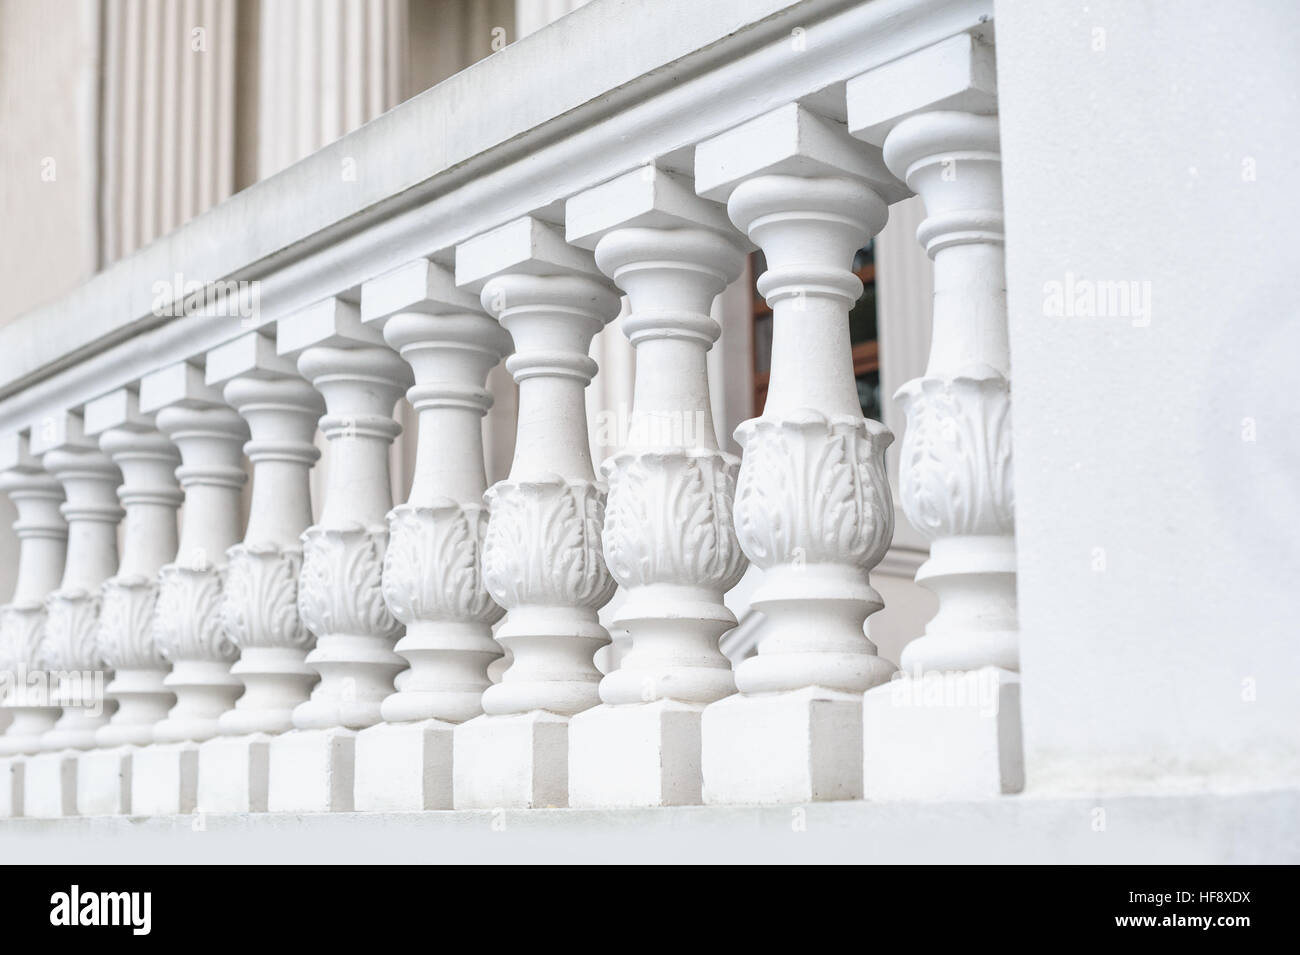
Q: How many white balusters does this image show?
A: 11